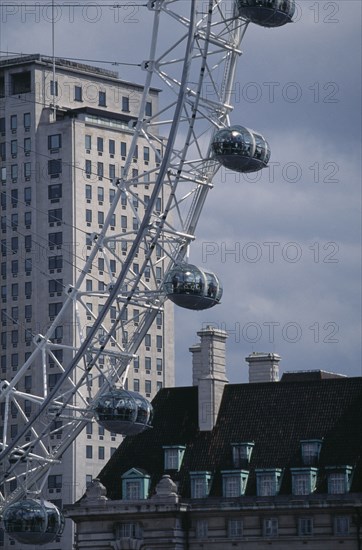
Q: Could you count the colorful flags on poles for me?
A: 0